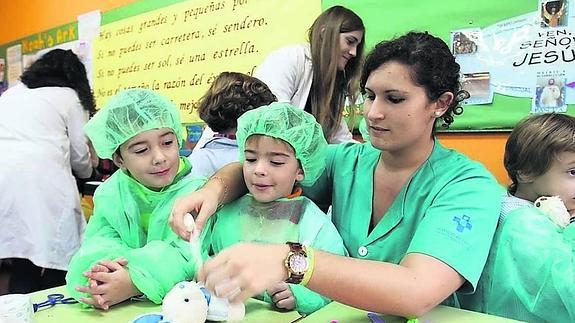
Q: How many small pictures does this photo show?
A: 4